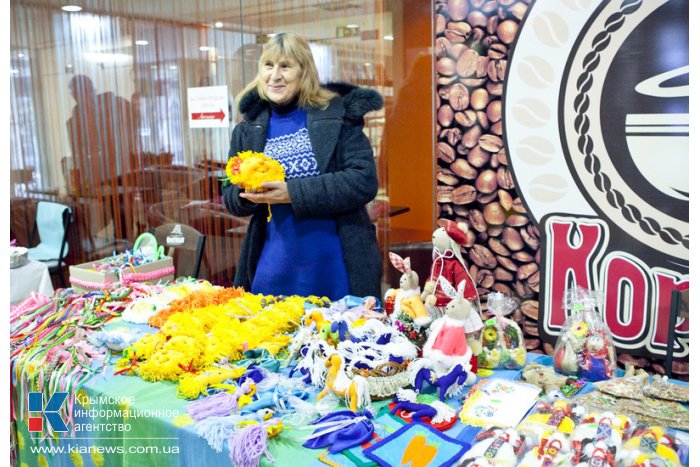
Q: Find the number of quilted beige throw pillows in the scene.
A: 0